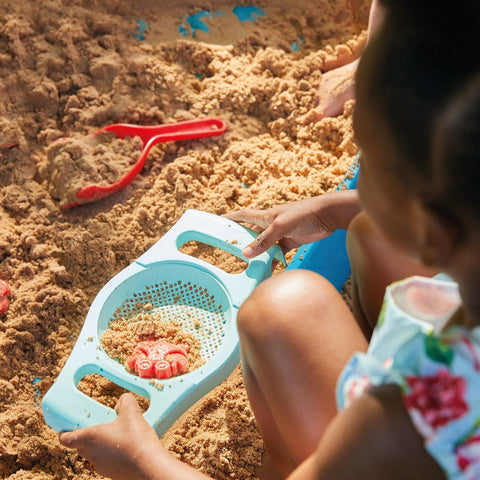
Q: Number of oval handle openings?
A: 2